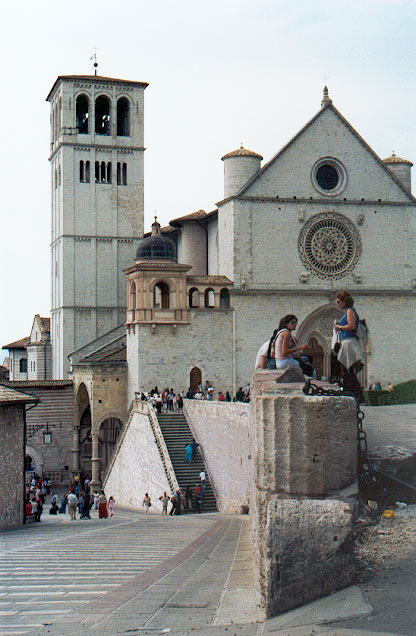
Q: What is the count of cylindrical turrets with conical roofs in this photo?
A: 2